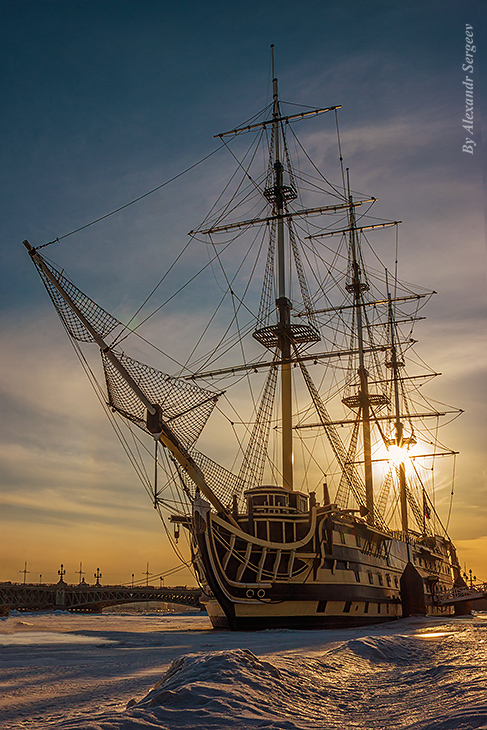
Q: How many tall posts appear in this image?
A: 3